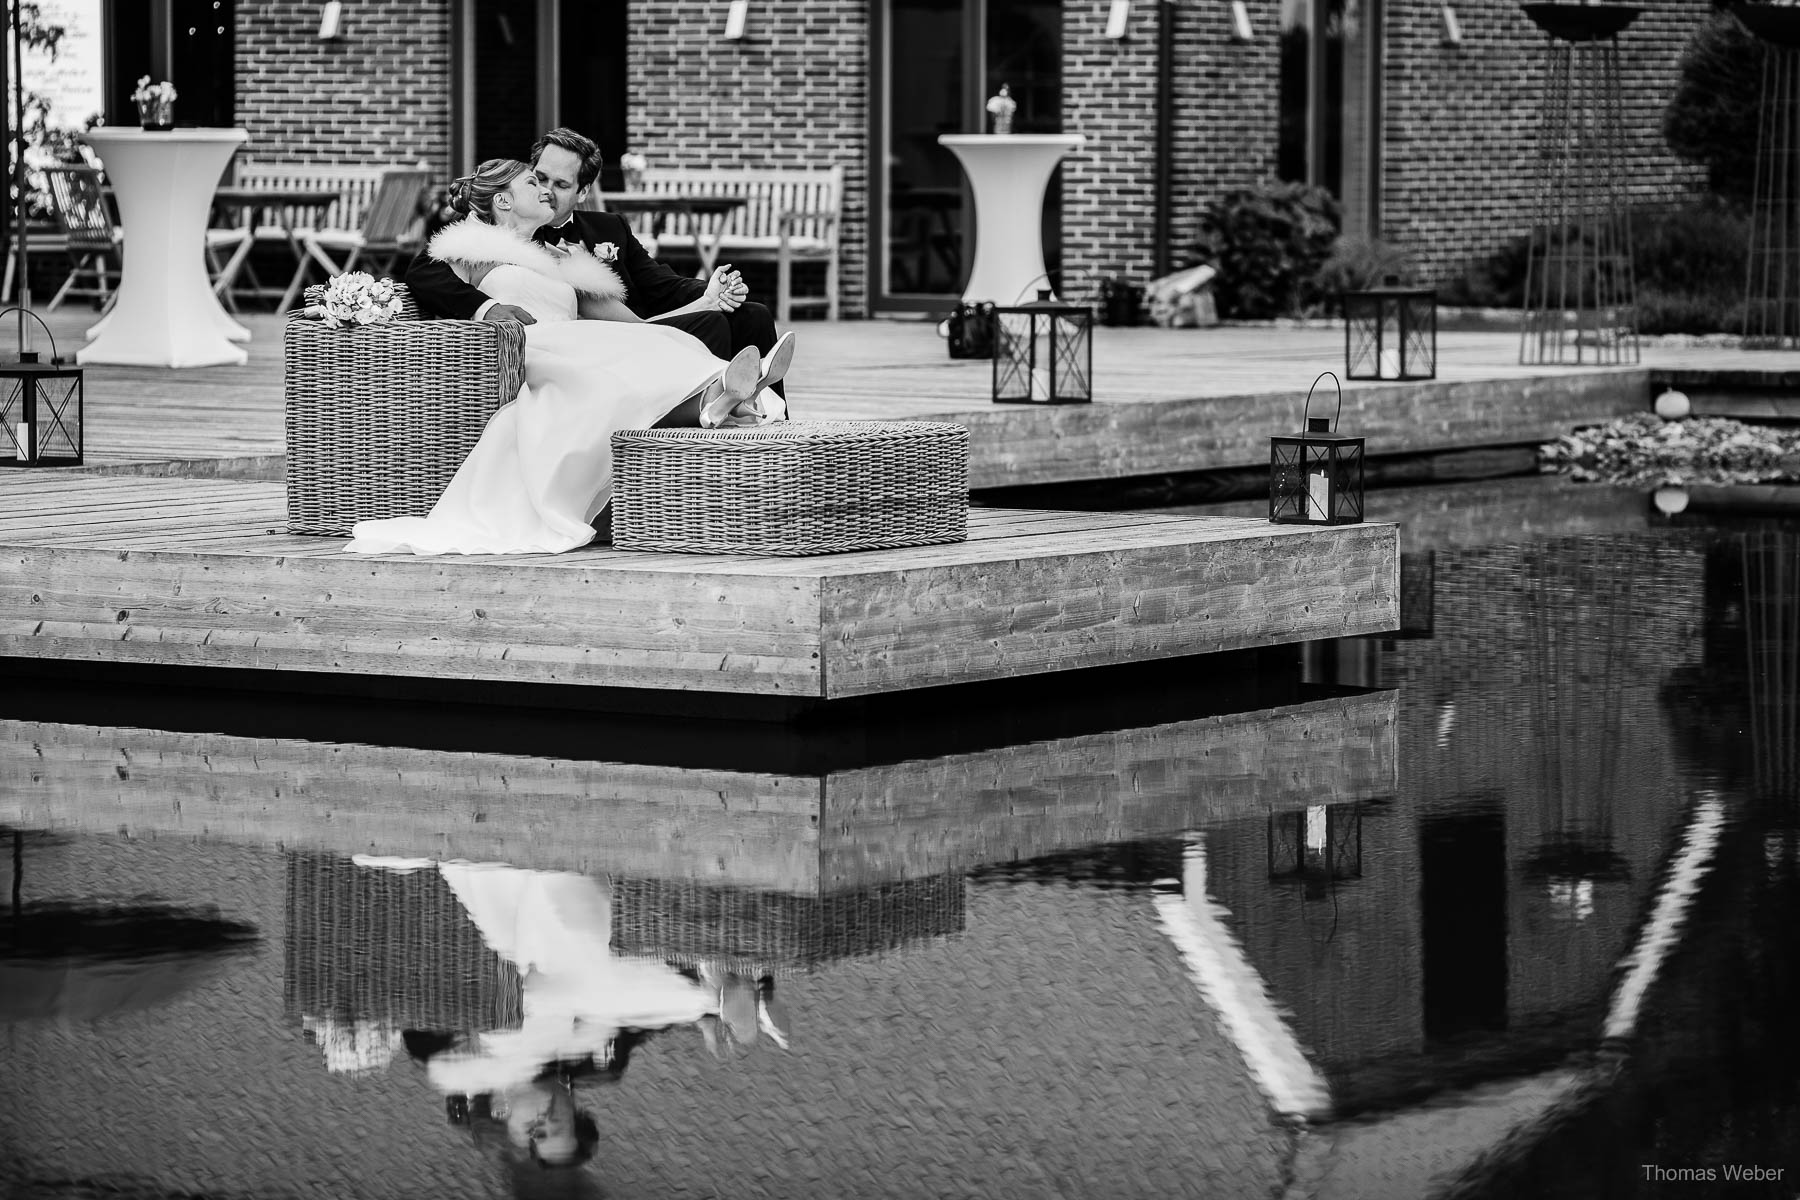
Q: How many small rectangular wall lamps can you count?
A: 5